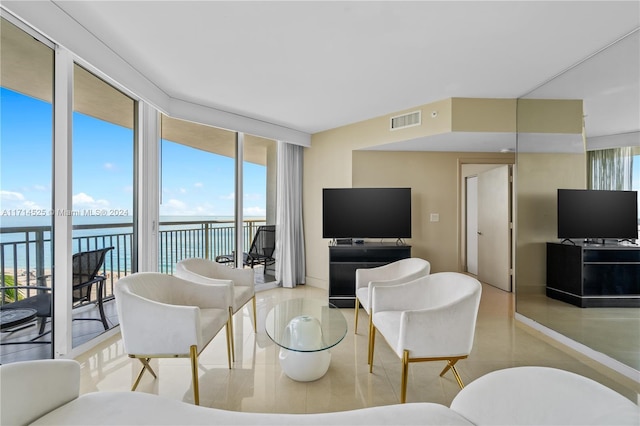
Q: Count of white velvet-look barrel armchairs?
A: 4